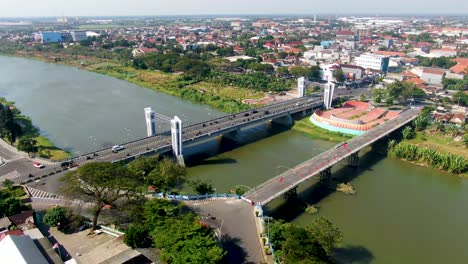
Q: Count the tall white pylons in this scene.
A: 4